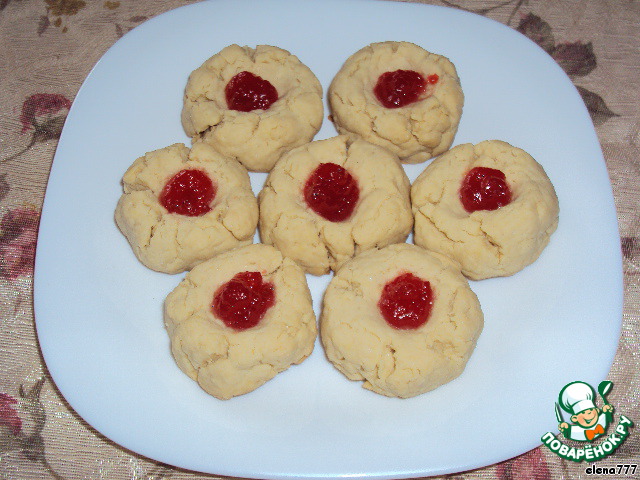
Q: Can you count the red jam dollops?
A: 7